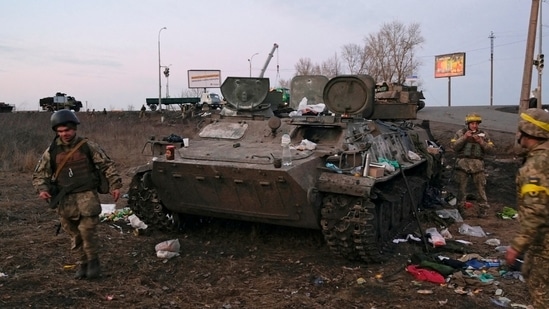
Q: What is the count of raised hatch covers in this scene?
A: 3